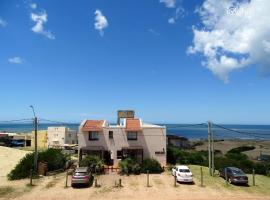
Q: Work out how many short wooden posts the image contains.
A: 9